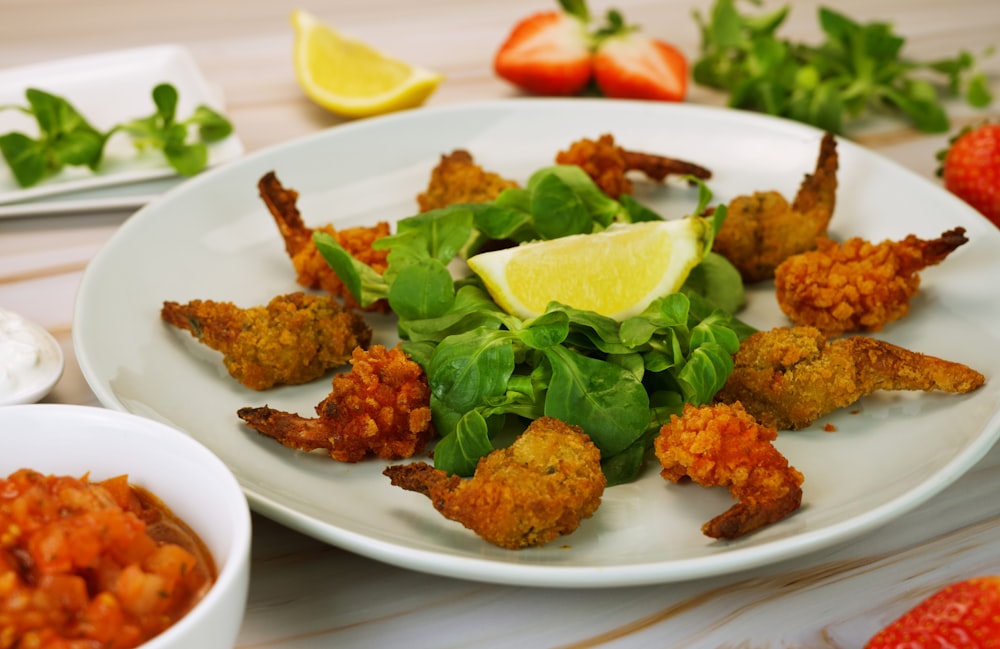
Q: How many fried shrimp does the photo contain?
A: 10